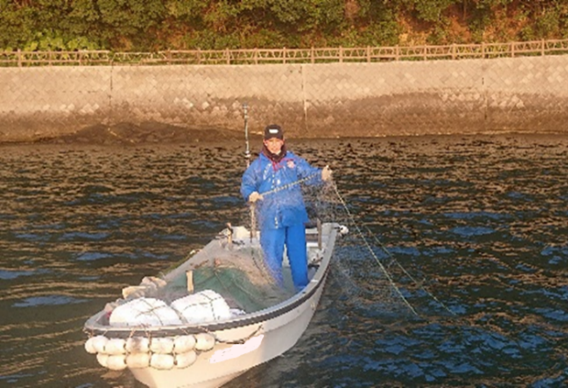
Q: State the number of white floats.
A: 12